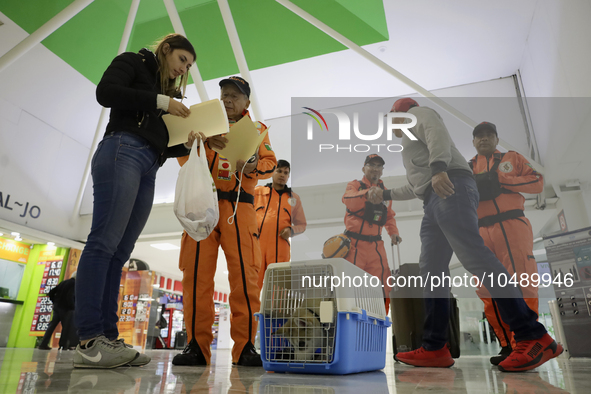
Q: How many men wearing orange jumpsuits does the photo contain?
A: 4